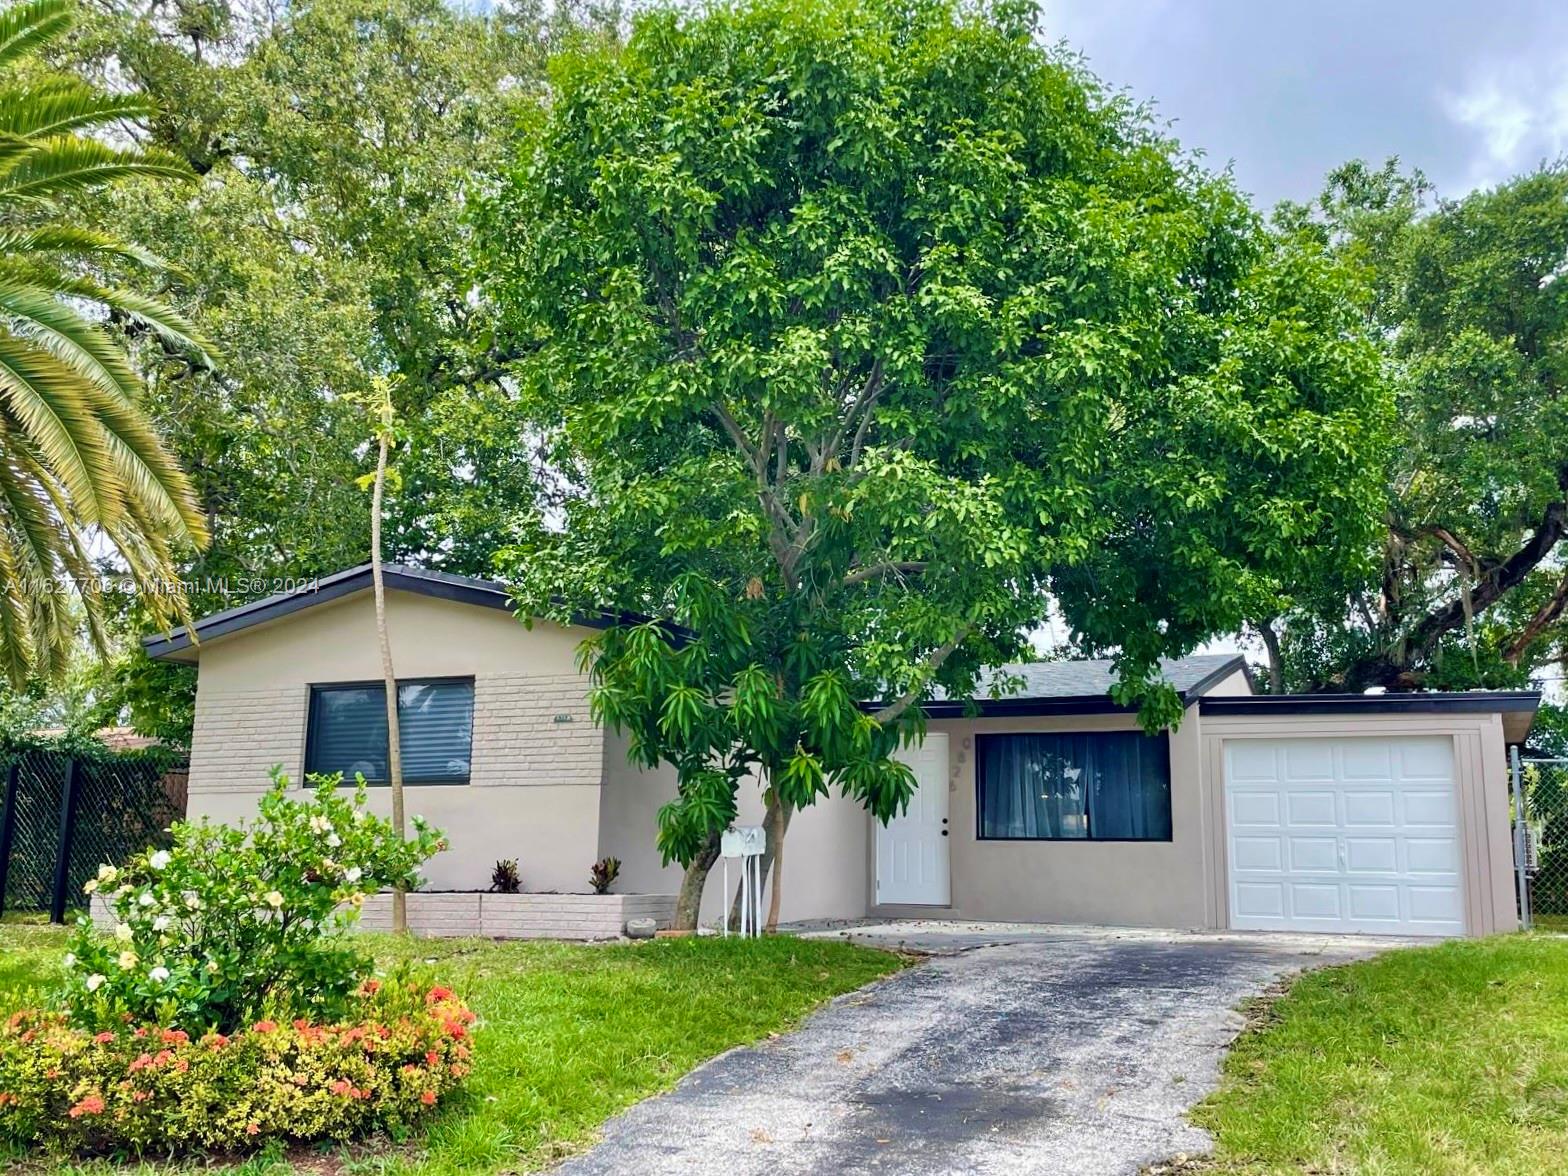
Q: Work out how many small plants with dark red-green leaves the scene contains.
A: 2